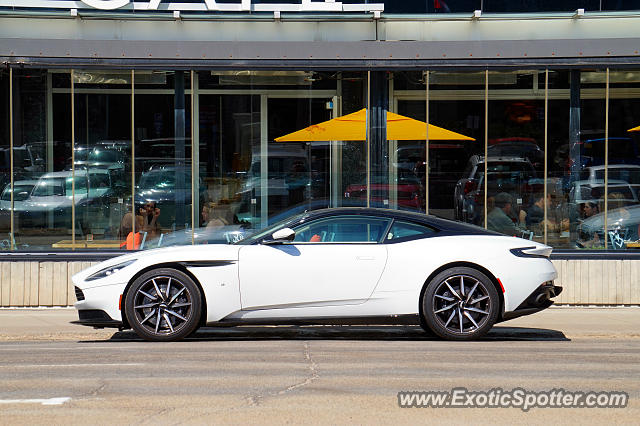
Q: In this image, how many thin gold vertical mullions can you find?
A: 9